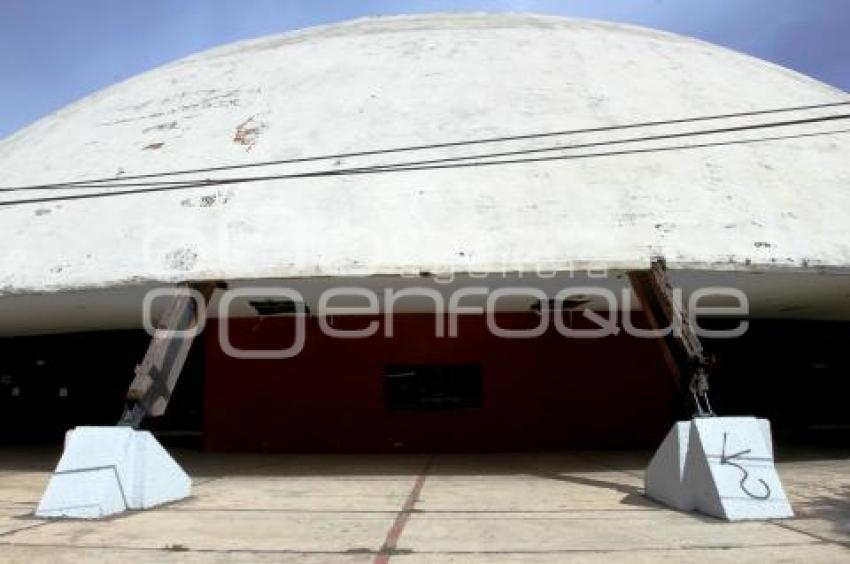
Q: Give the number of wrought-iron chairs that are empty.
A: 0